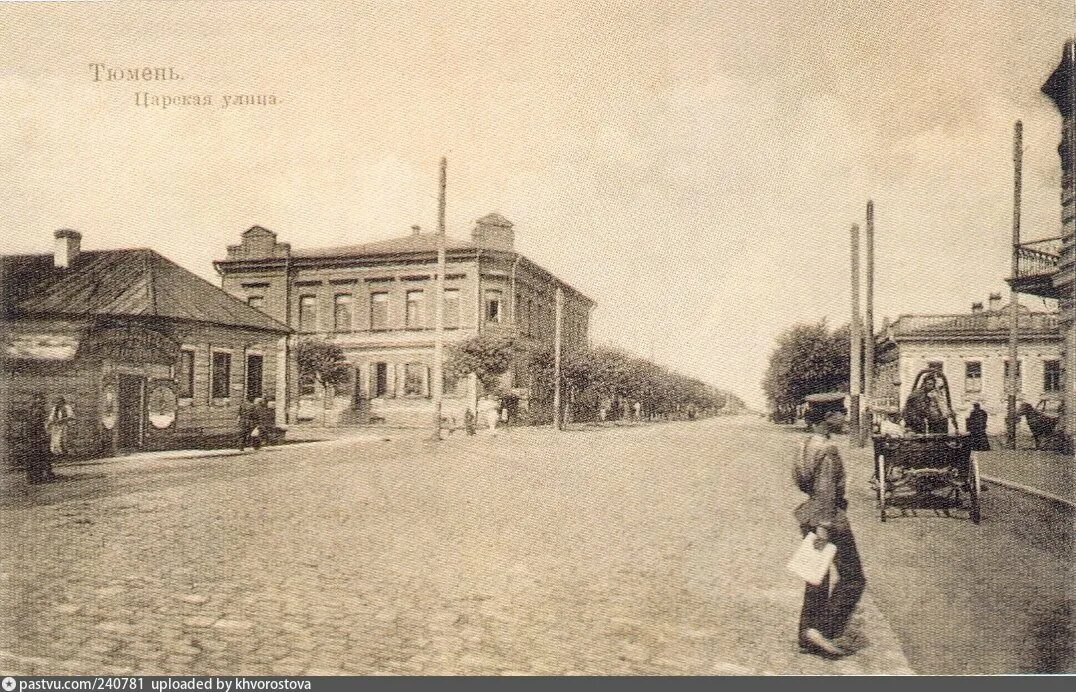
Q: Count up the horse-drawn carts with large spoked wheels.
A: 1